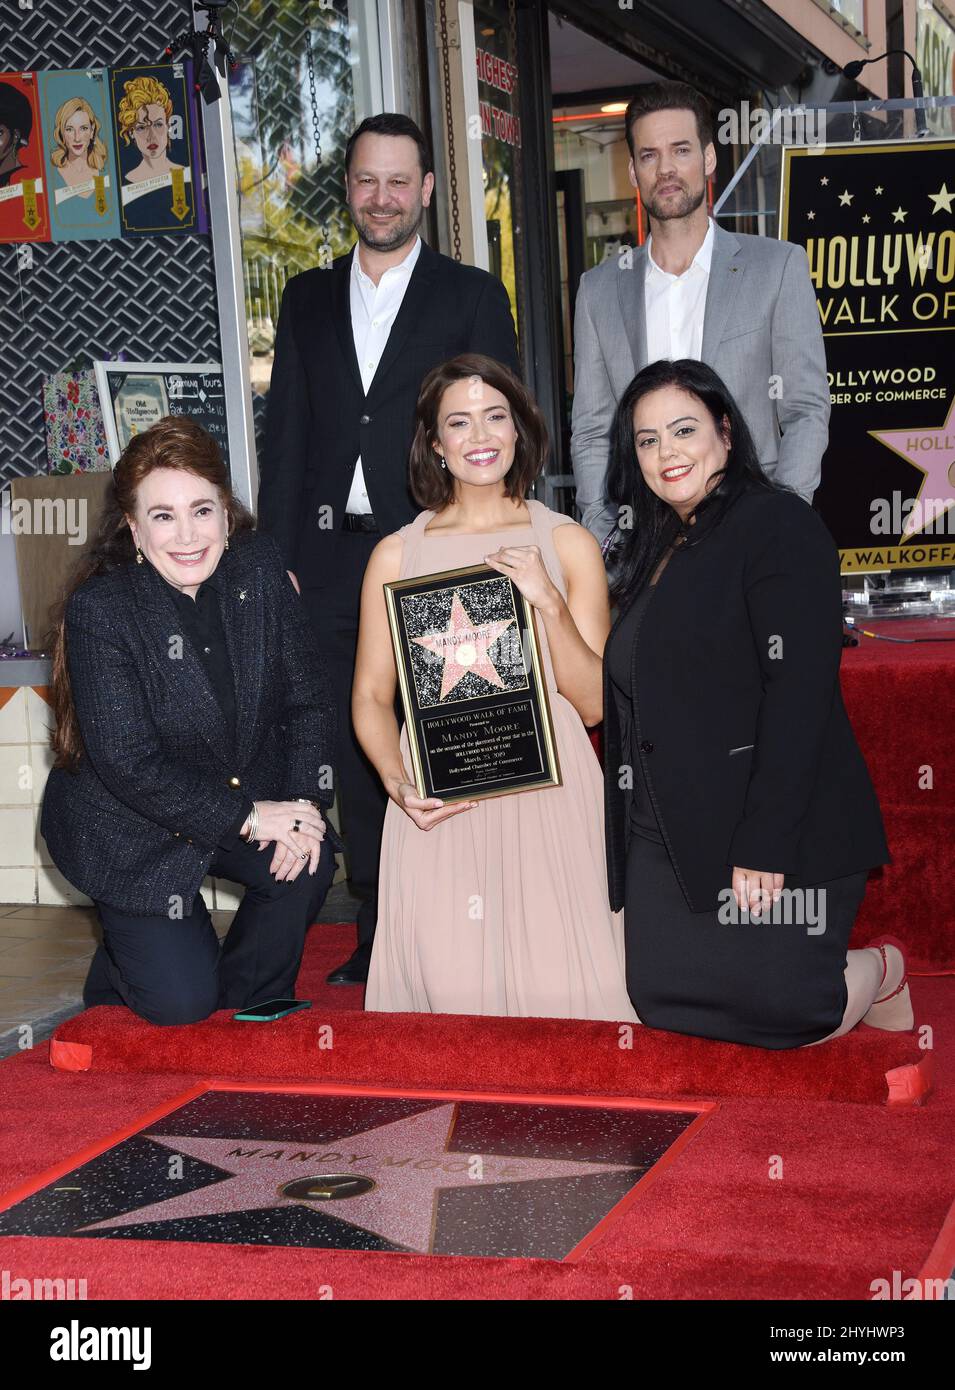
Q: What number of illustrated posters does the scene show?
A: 3